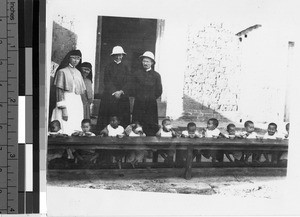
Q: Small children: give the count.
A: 11